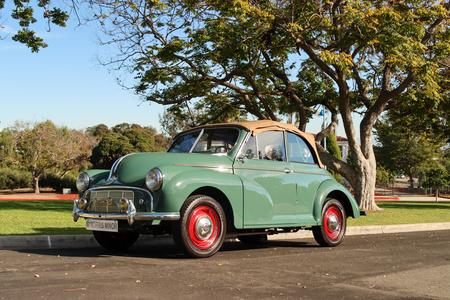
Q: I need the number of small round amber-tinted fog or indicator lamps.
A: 2